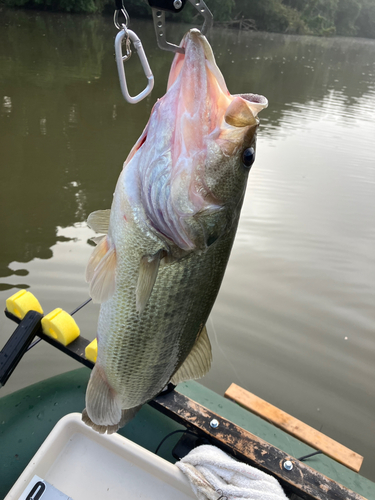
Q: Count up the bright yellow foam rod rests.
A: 3